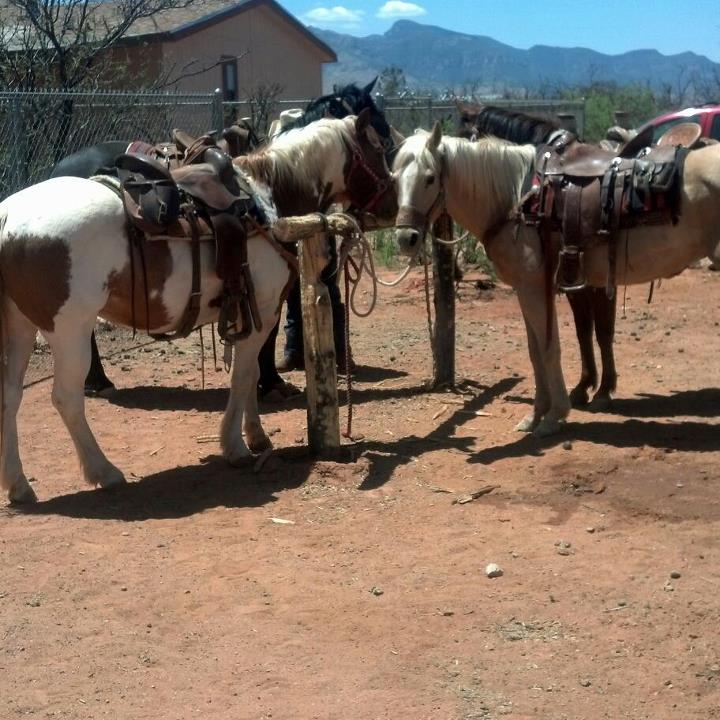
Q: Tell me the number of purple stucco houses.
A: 0